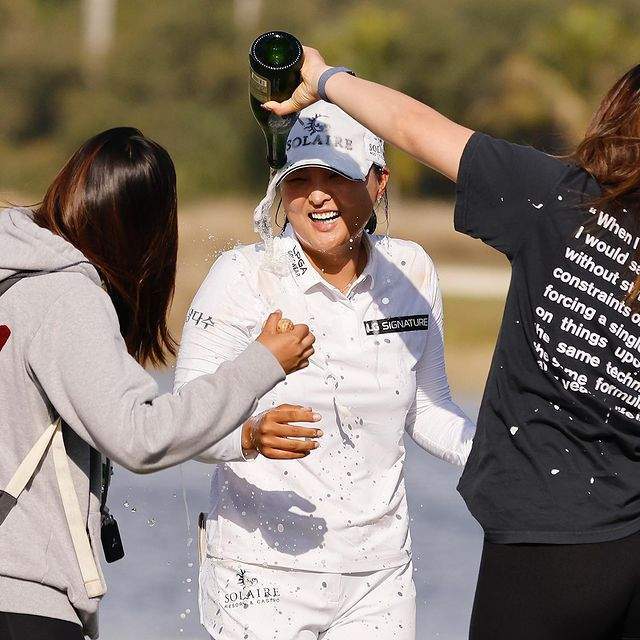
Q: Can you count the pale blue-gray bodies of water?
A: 1